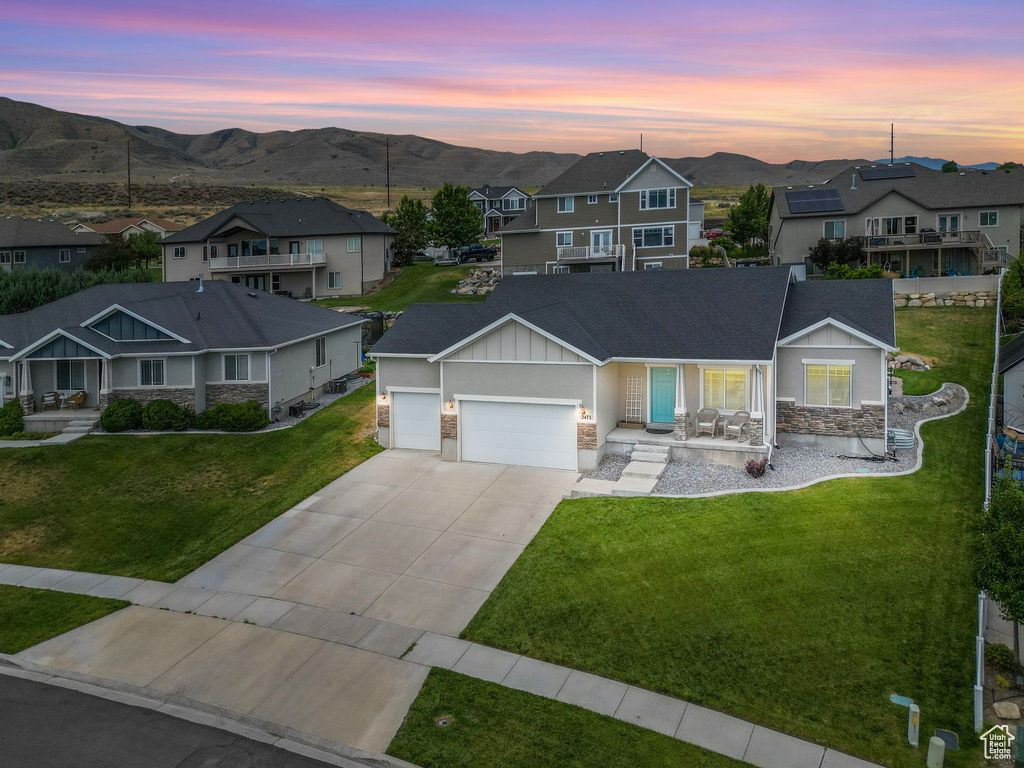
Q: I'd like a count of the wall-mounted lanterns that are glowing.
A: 3